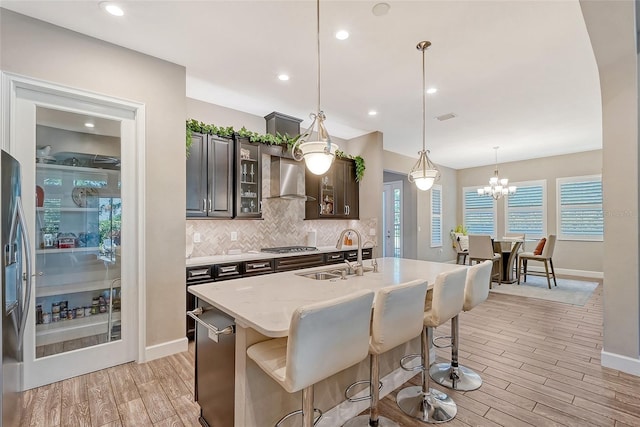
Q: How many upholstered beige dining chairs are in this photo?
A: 4